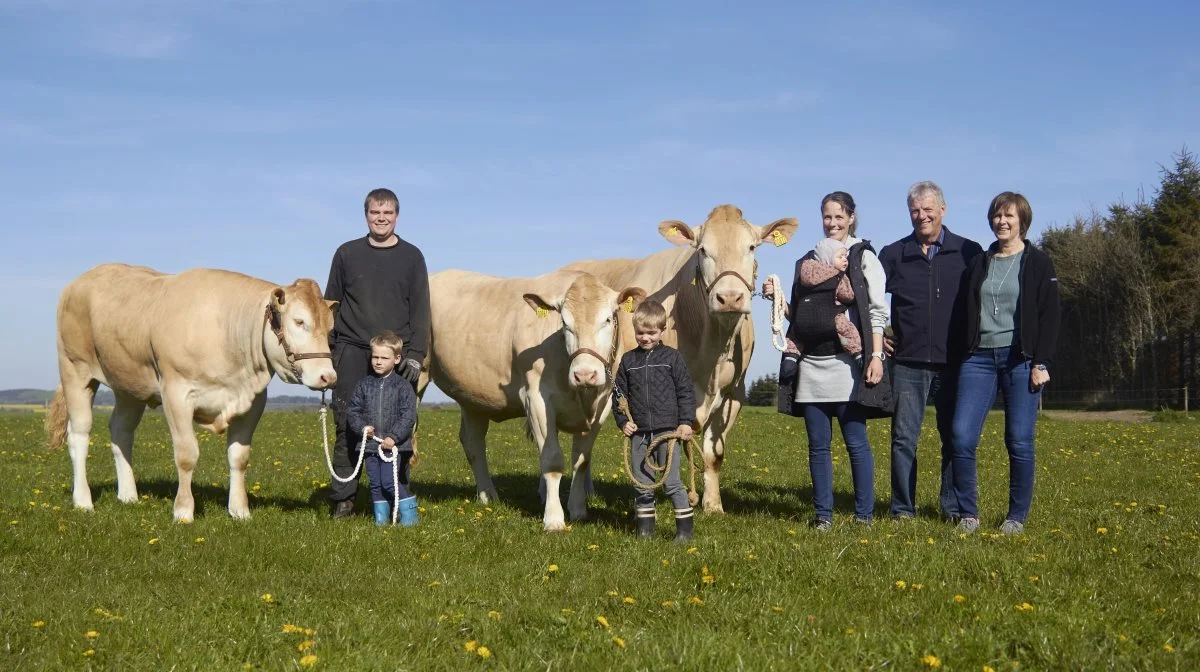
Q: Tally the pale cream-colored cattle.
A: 3